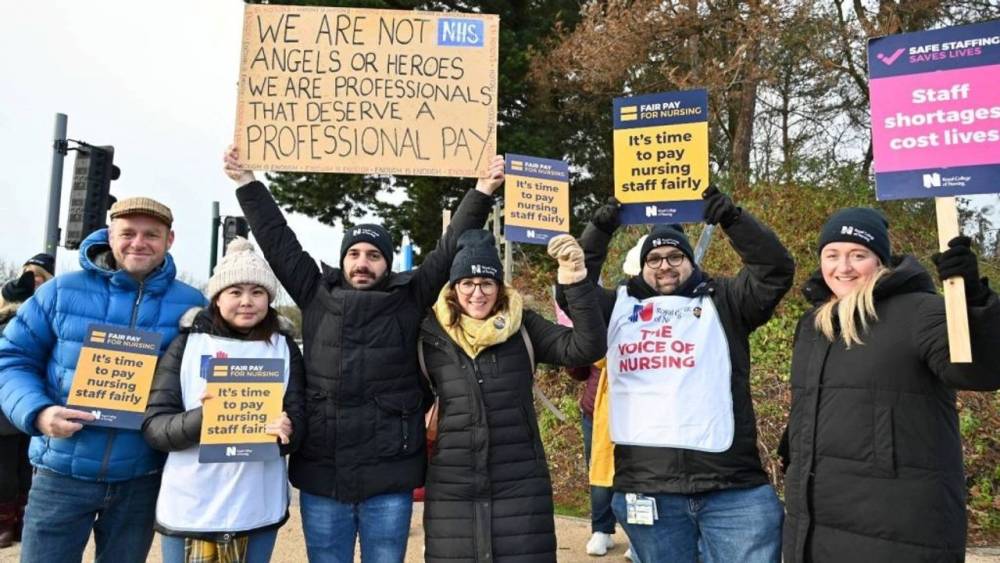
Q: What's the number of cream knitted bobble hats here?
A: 1